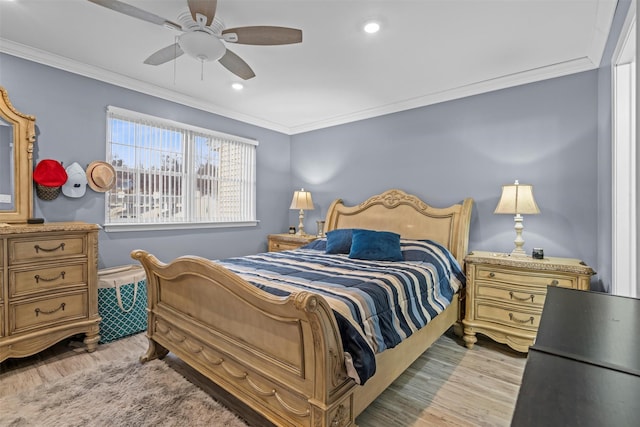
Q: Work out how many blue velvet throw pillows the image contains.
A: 2